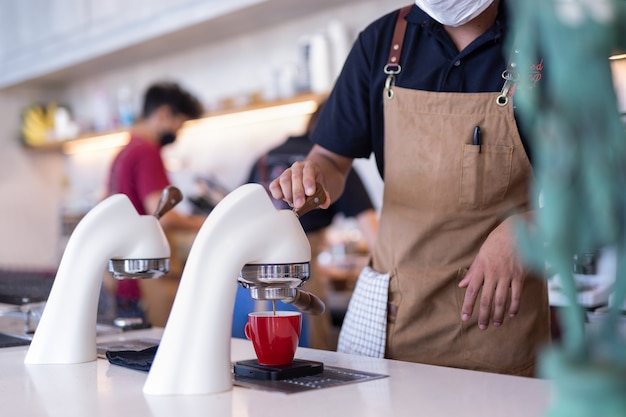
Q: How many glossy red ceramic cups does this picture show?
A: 1